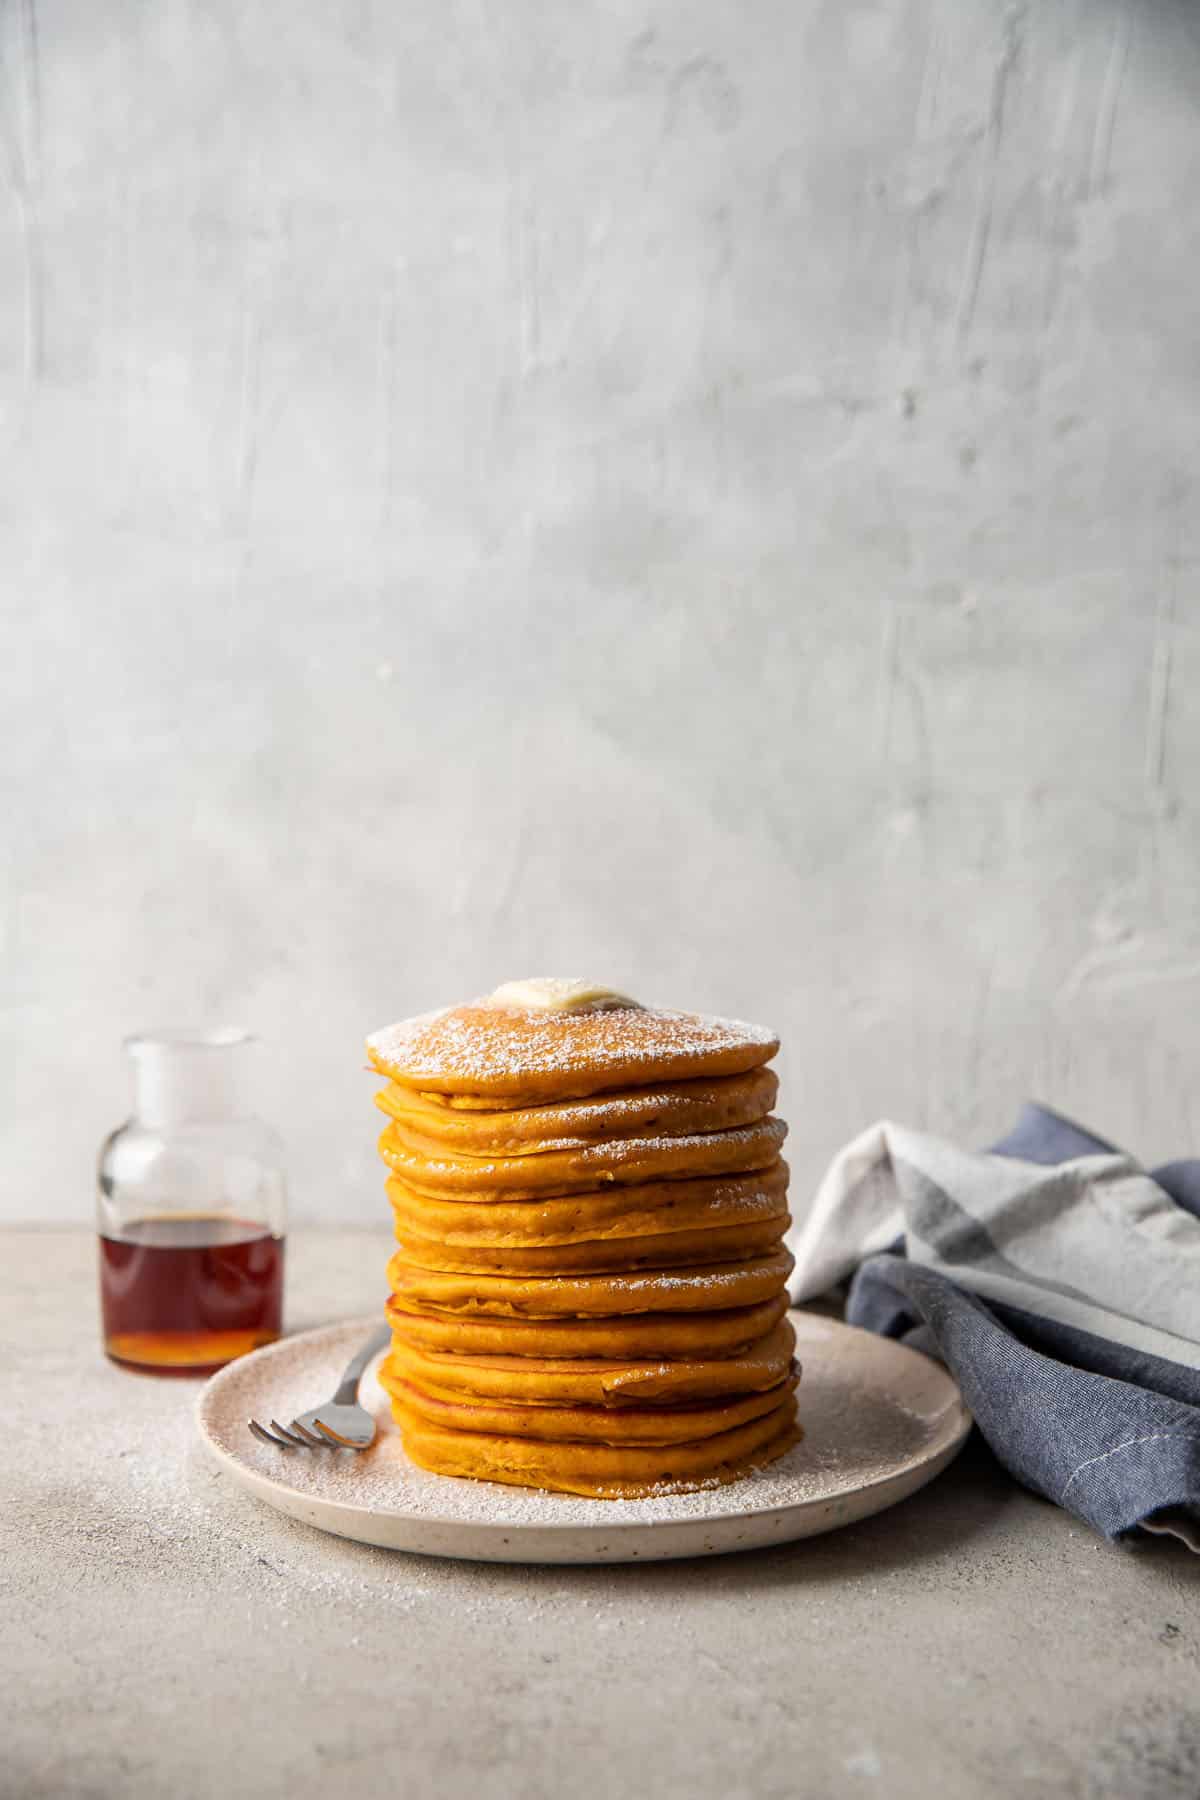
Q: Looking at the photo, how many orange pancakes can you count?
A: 10